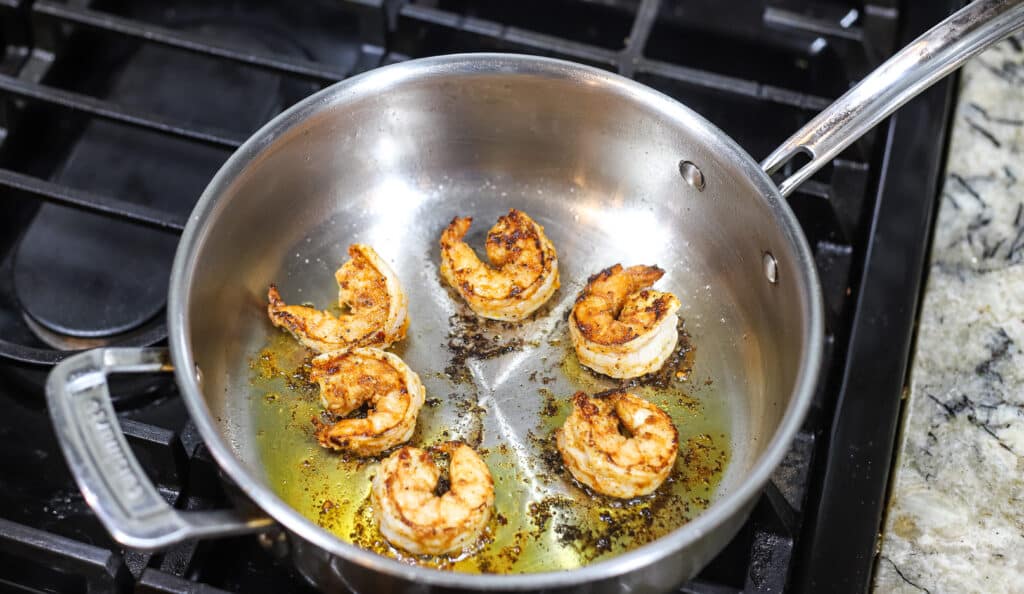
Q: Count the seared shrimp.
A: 6